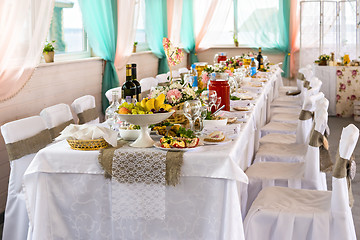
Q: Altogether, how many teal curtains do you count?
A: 4